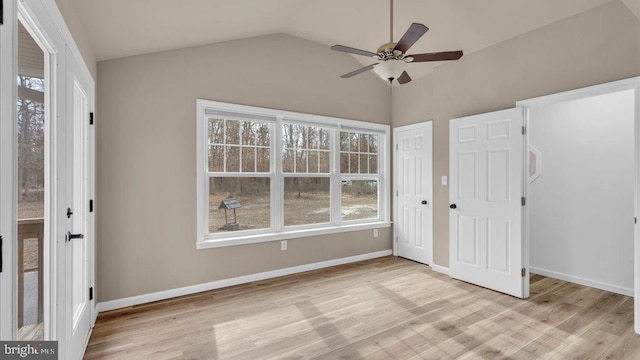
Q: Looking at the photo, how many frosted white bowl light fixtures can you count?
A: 1